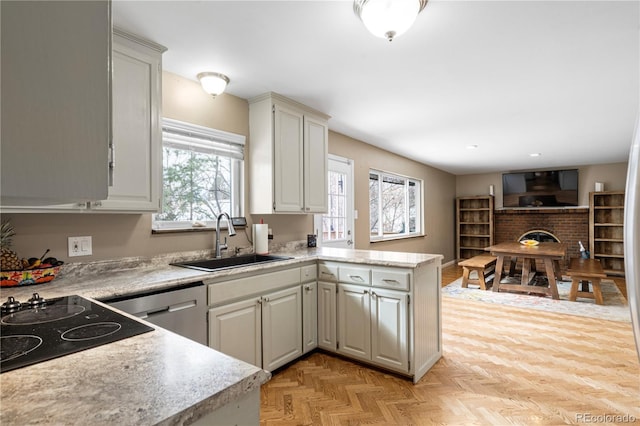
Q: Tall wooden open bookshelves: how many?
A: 2